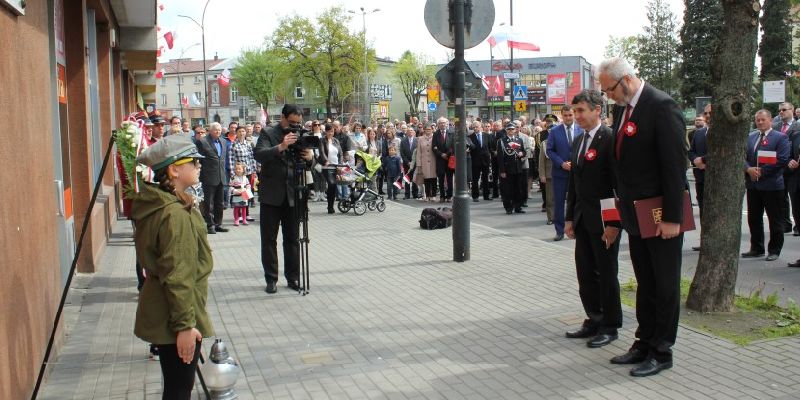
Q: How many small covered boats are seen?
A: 0